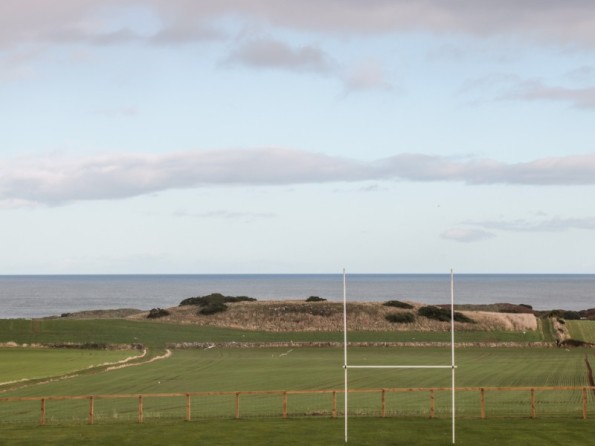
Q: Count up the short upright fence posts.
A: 12